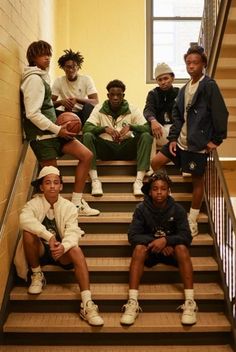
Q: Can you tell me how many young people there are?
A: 7